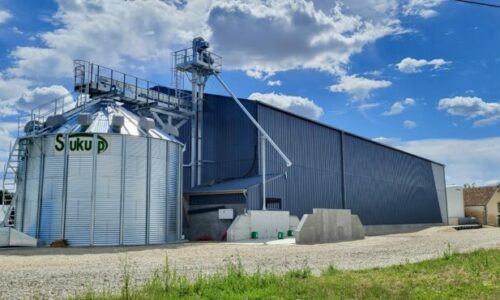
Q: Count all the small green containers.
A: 3